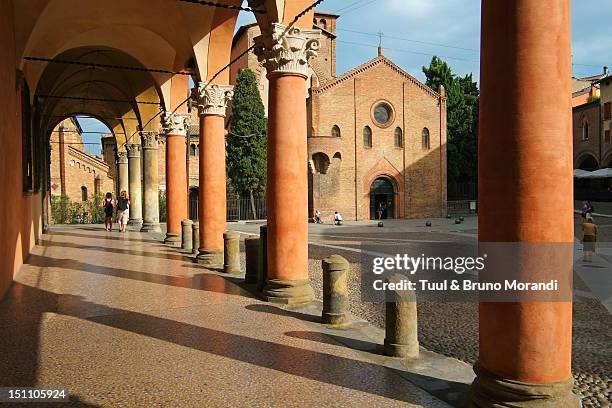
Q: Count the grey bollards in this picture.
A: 6